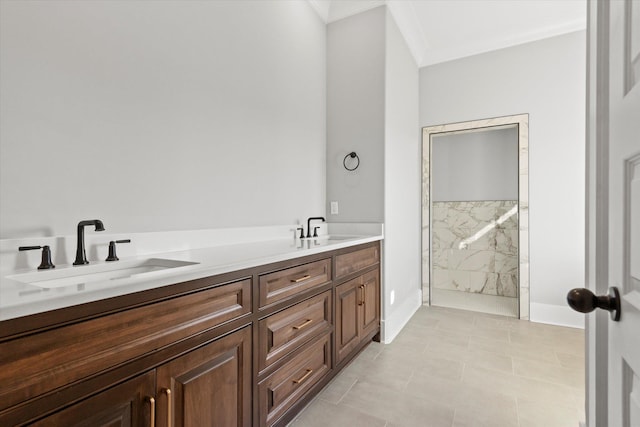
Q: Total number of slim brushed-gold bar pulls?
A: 7